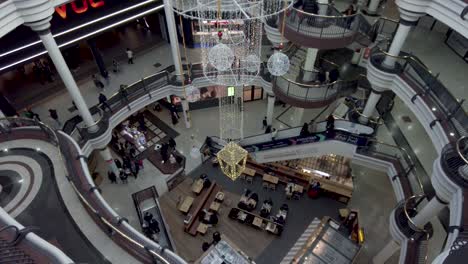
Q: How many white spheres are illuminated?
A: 4